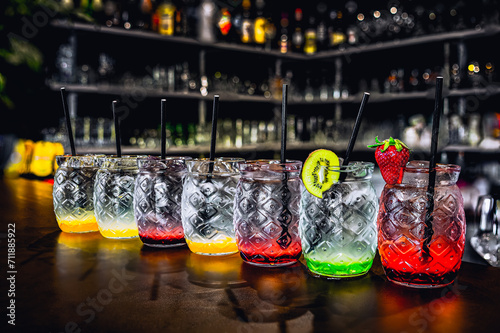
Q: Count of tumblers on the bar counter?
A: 7